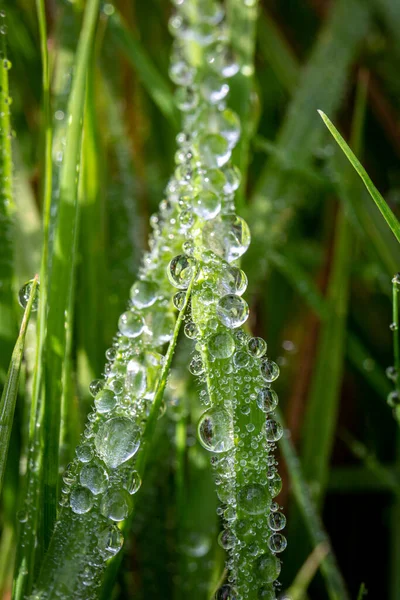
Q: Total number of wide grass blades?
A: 2